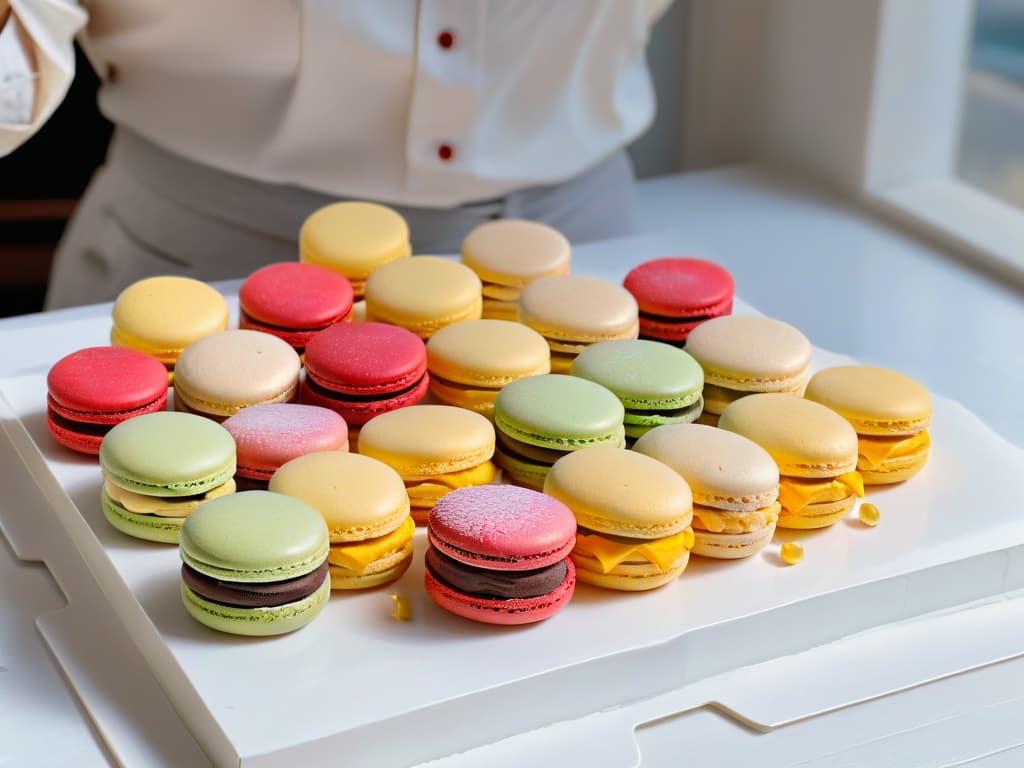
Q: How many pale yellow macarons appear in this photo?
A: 9